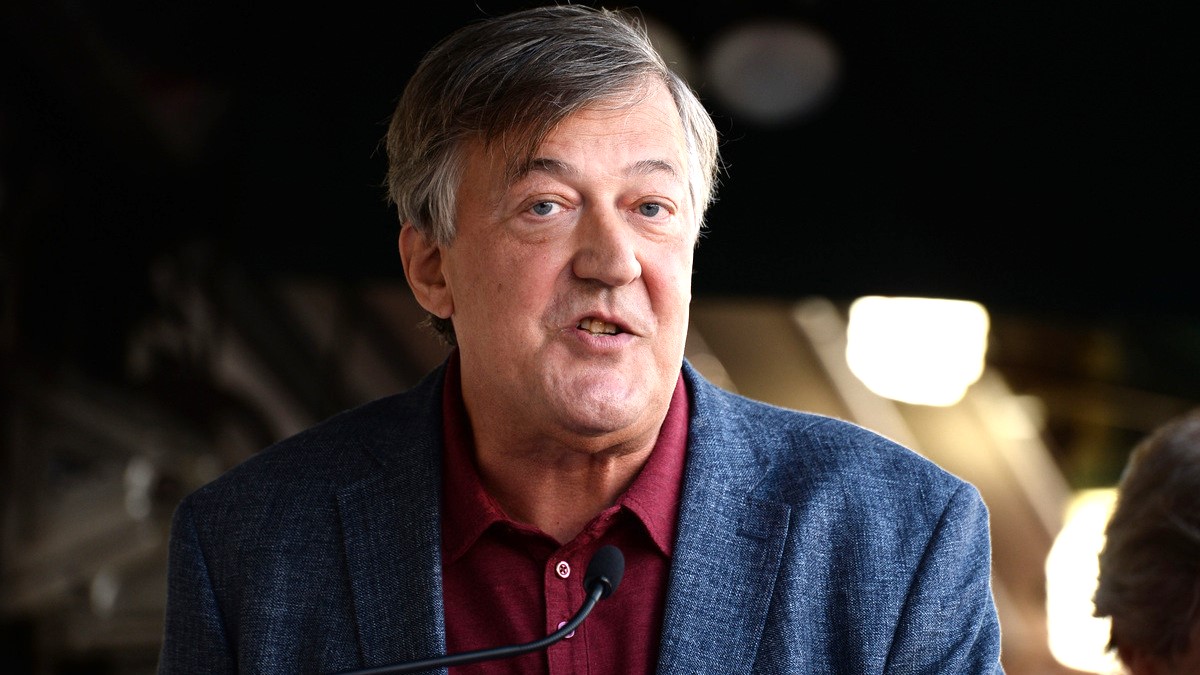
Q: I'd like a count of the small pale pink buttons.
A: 2